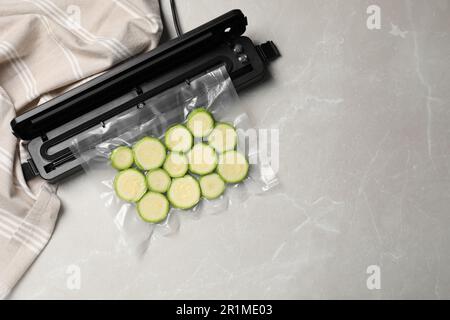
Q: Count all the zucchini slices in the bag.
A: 13